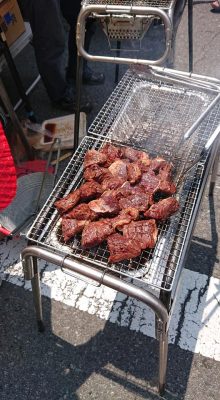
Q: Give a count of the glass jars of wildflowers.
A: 0